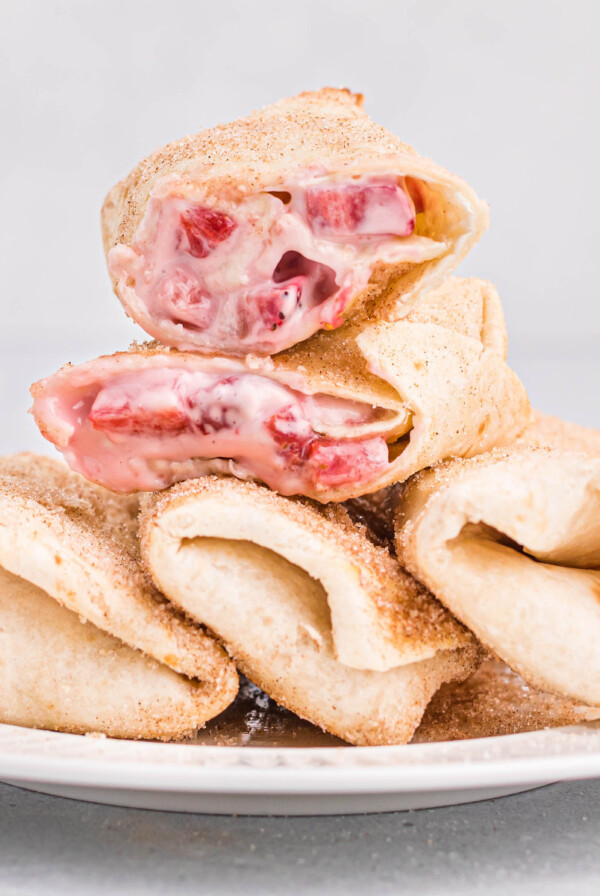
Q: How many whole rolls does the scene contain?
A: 3